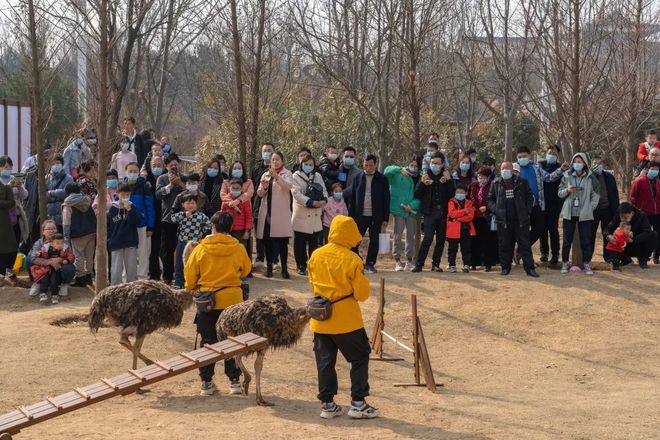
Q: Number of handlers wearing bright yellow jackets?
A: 2